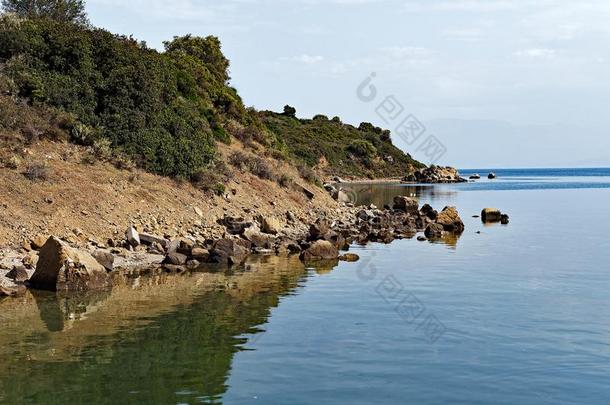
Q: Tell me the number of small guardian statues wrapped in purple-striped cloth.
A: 0